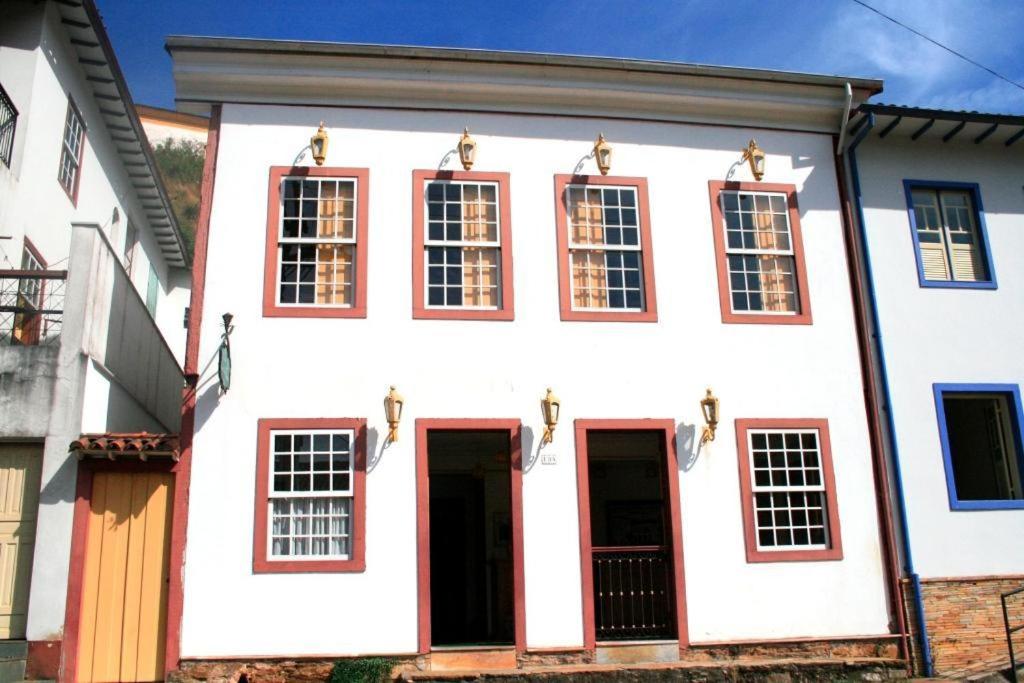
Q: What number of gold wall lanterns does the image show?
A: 7